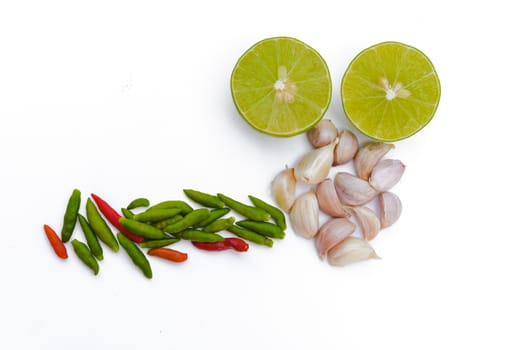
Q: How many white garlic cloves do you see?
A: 13